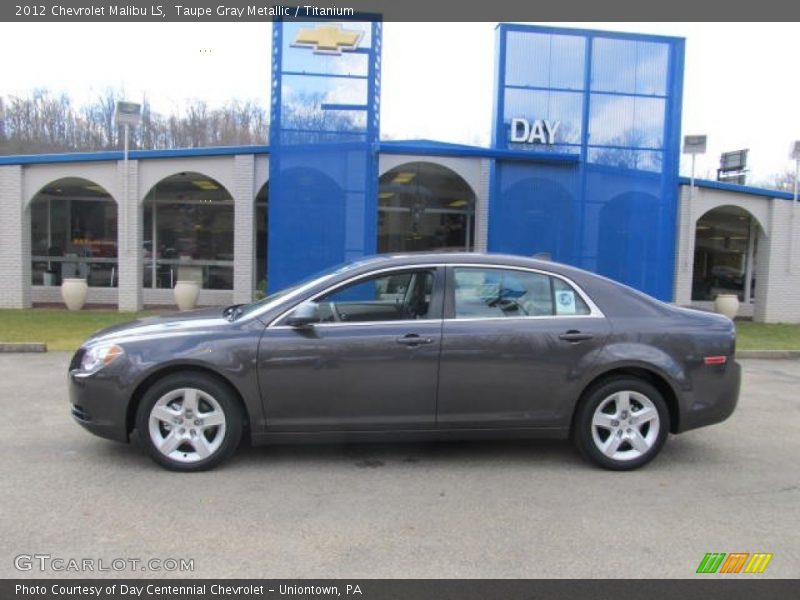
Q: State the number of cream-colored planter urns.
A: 3